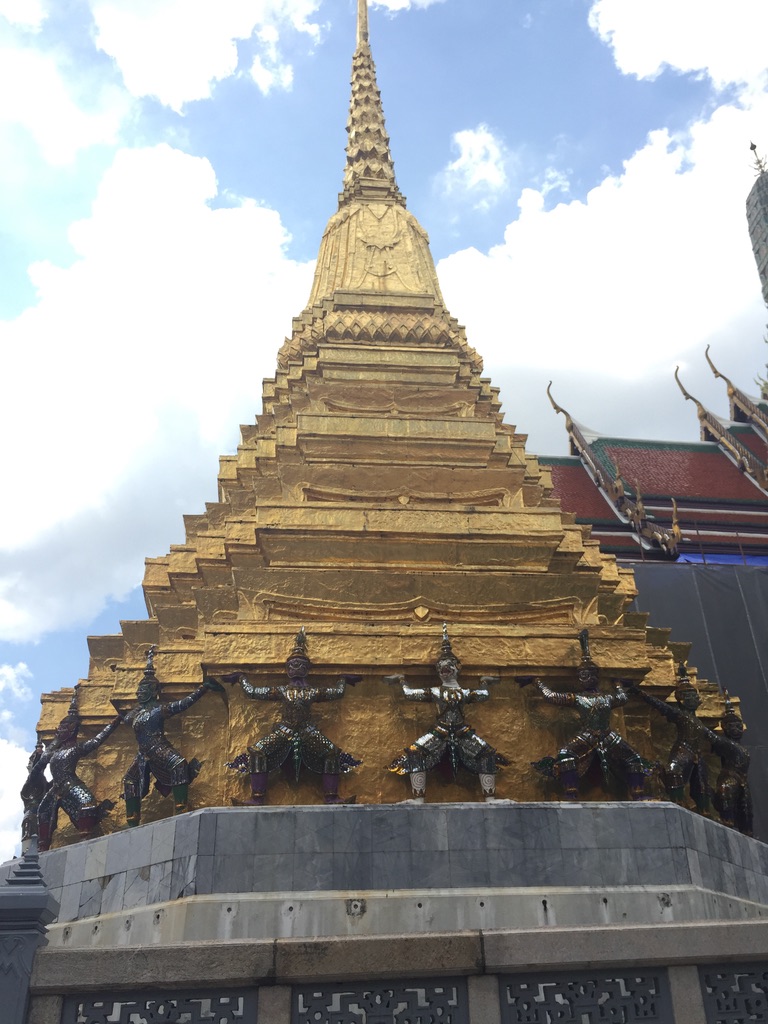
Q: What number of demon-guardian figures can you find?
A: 8